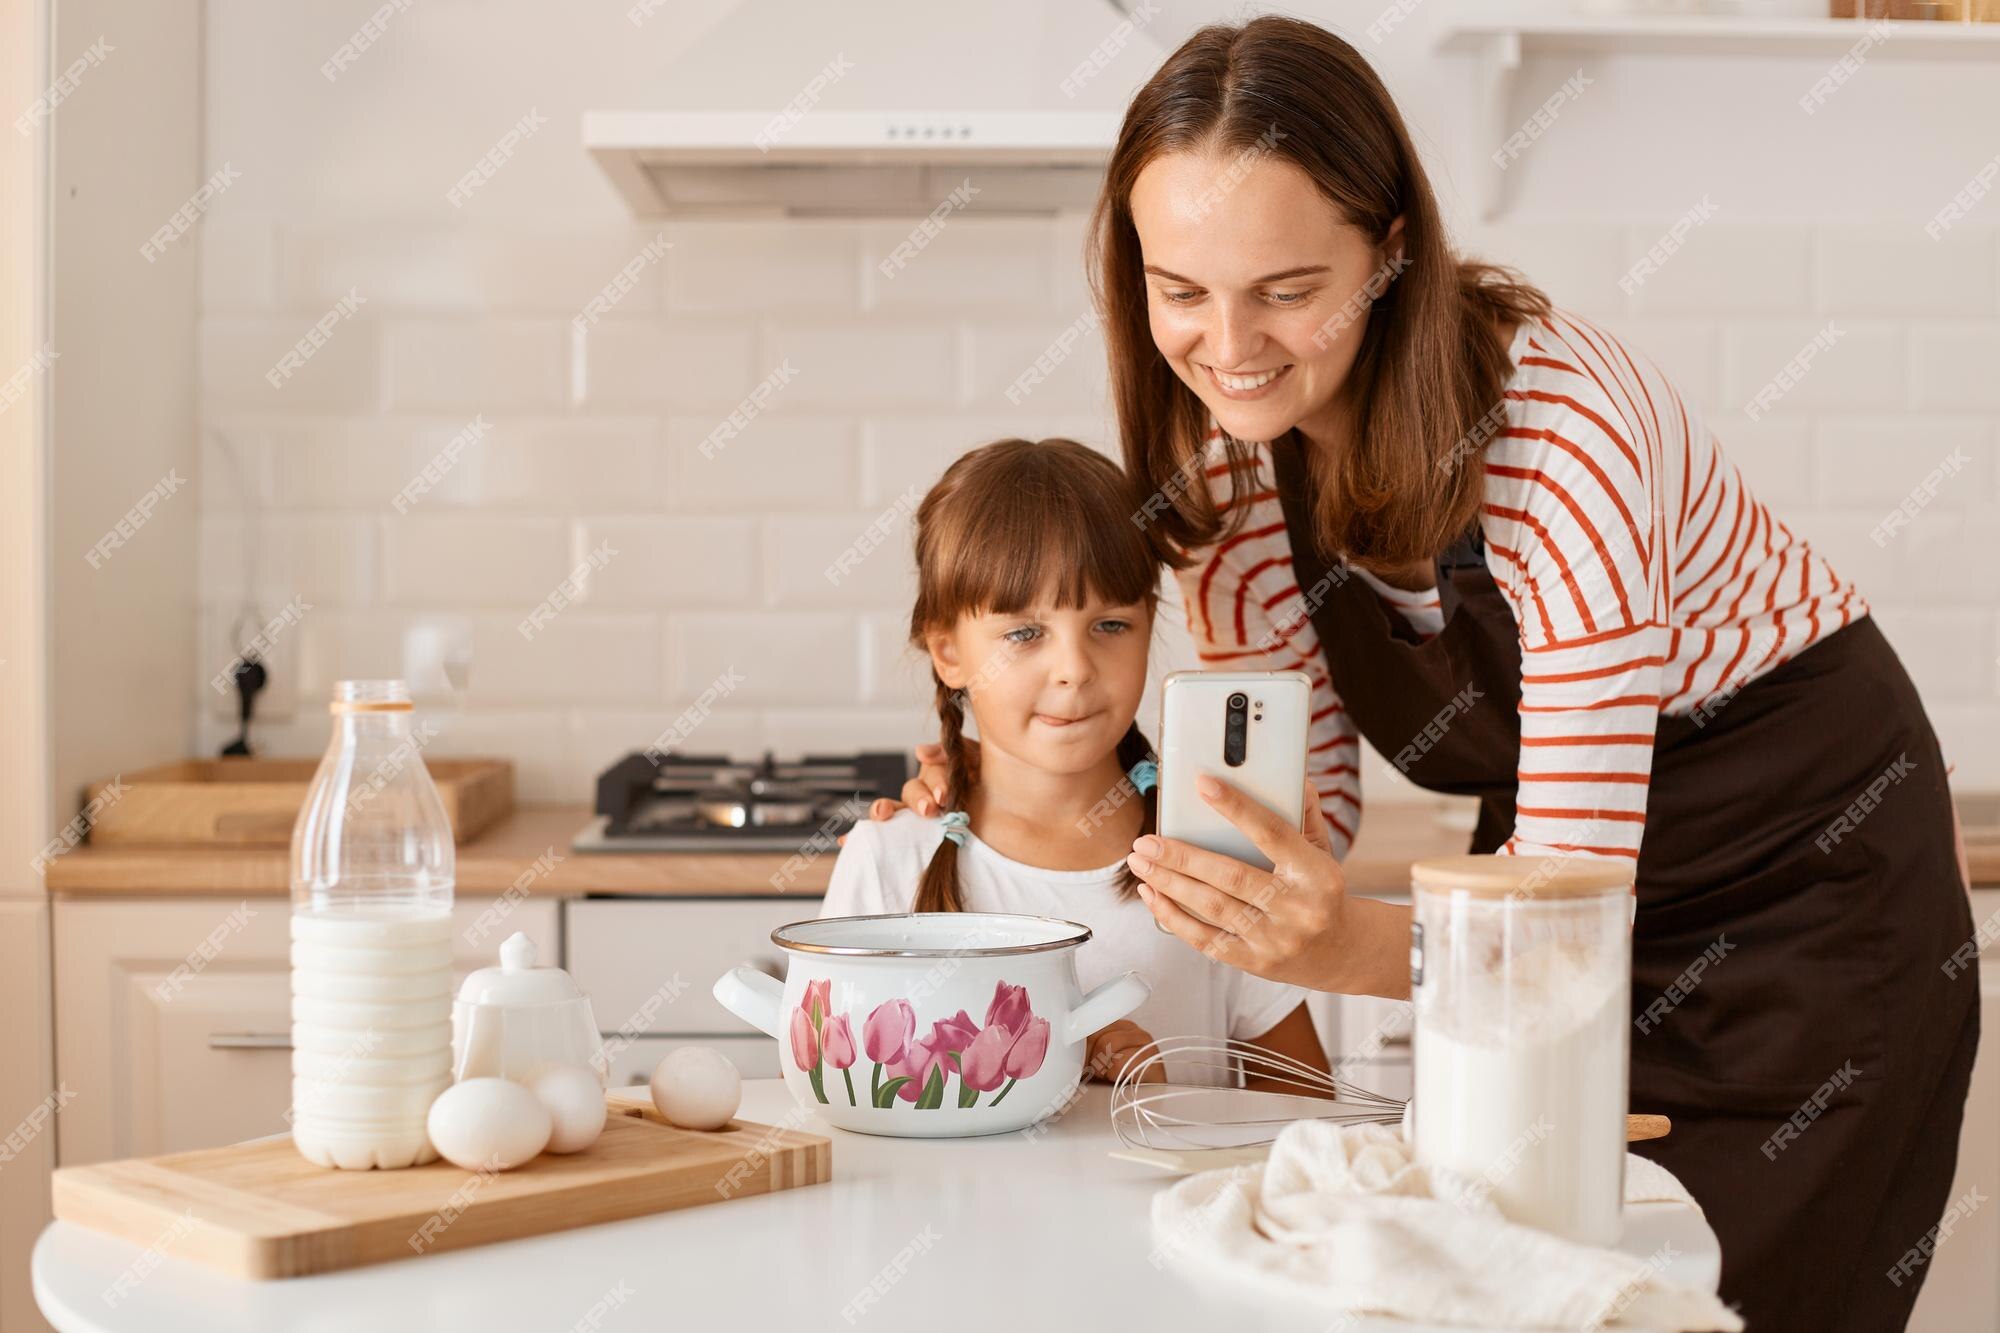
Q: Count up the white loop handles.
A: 2